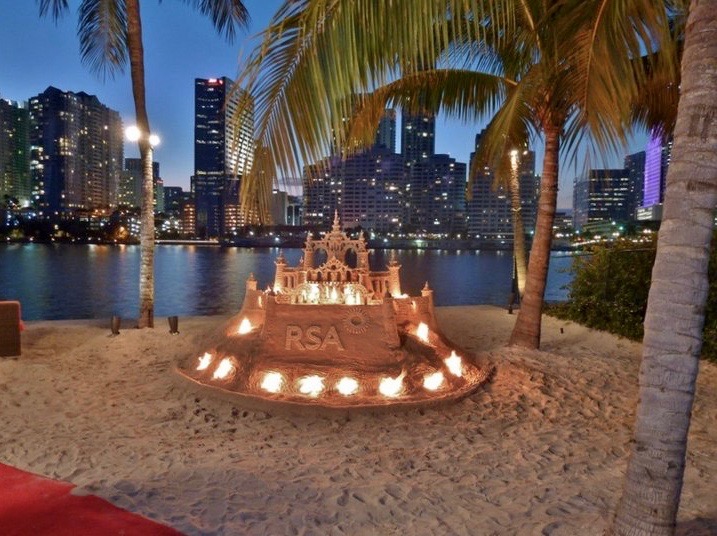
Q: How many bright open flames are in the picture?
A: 10